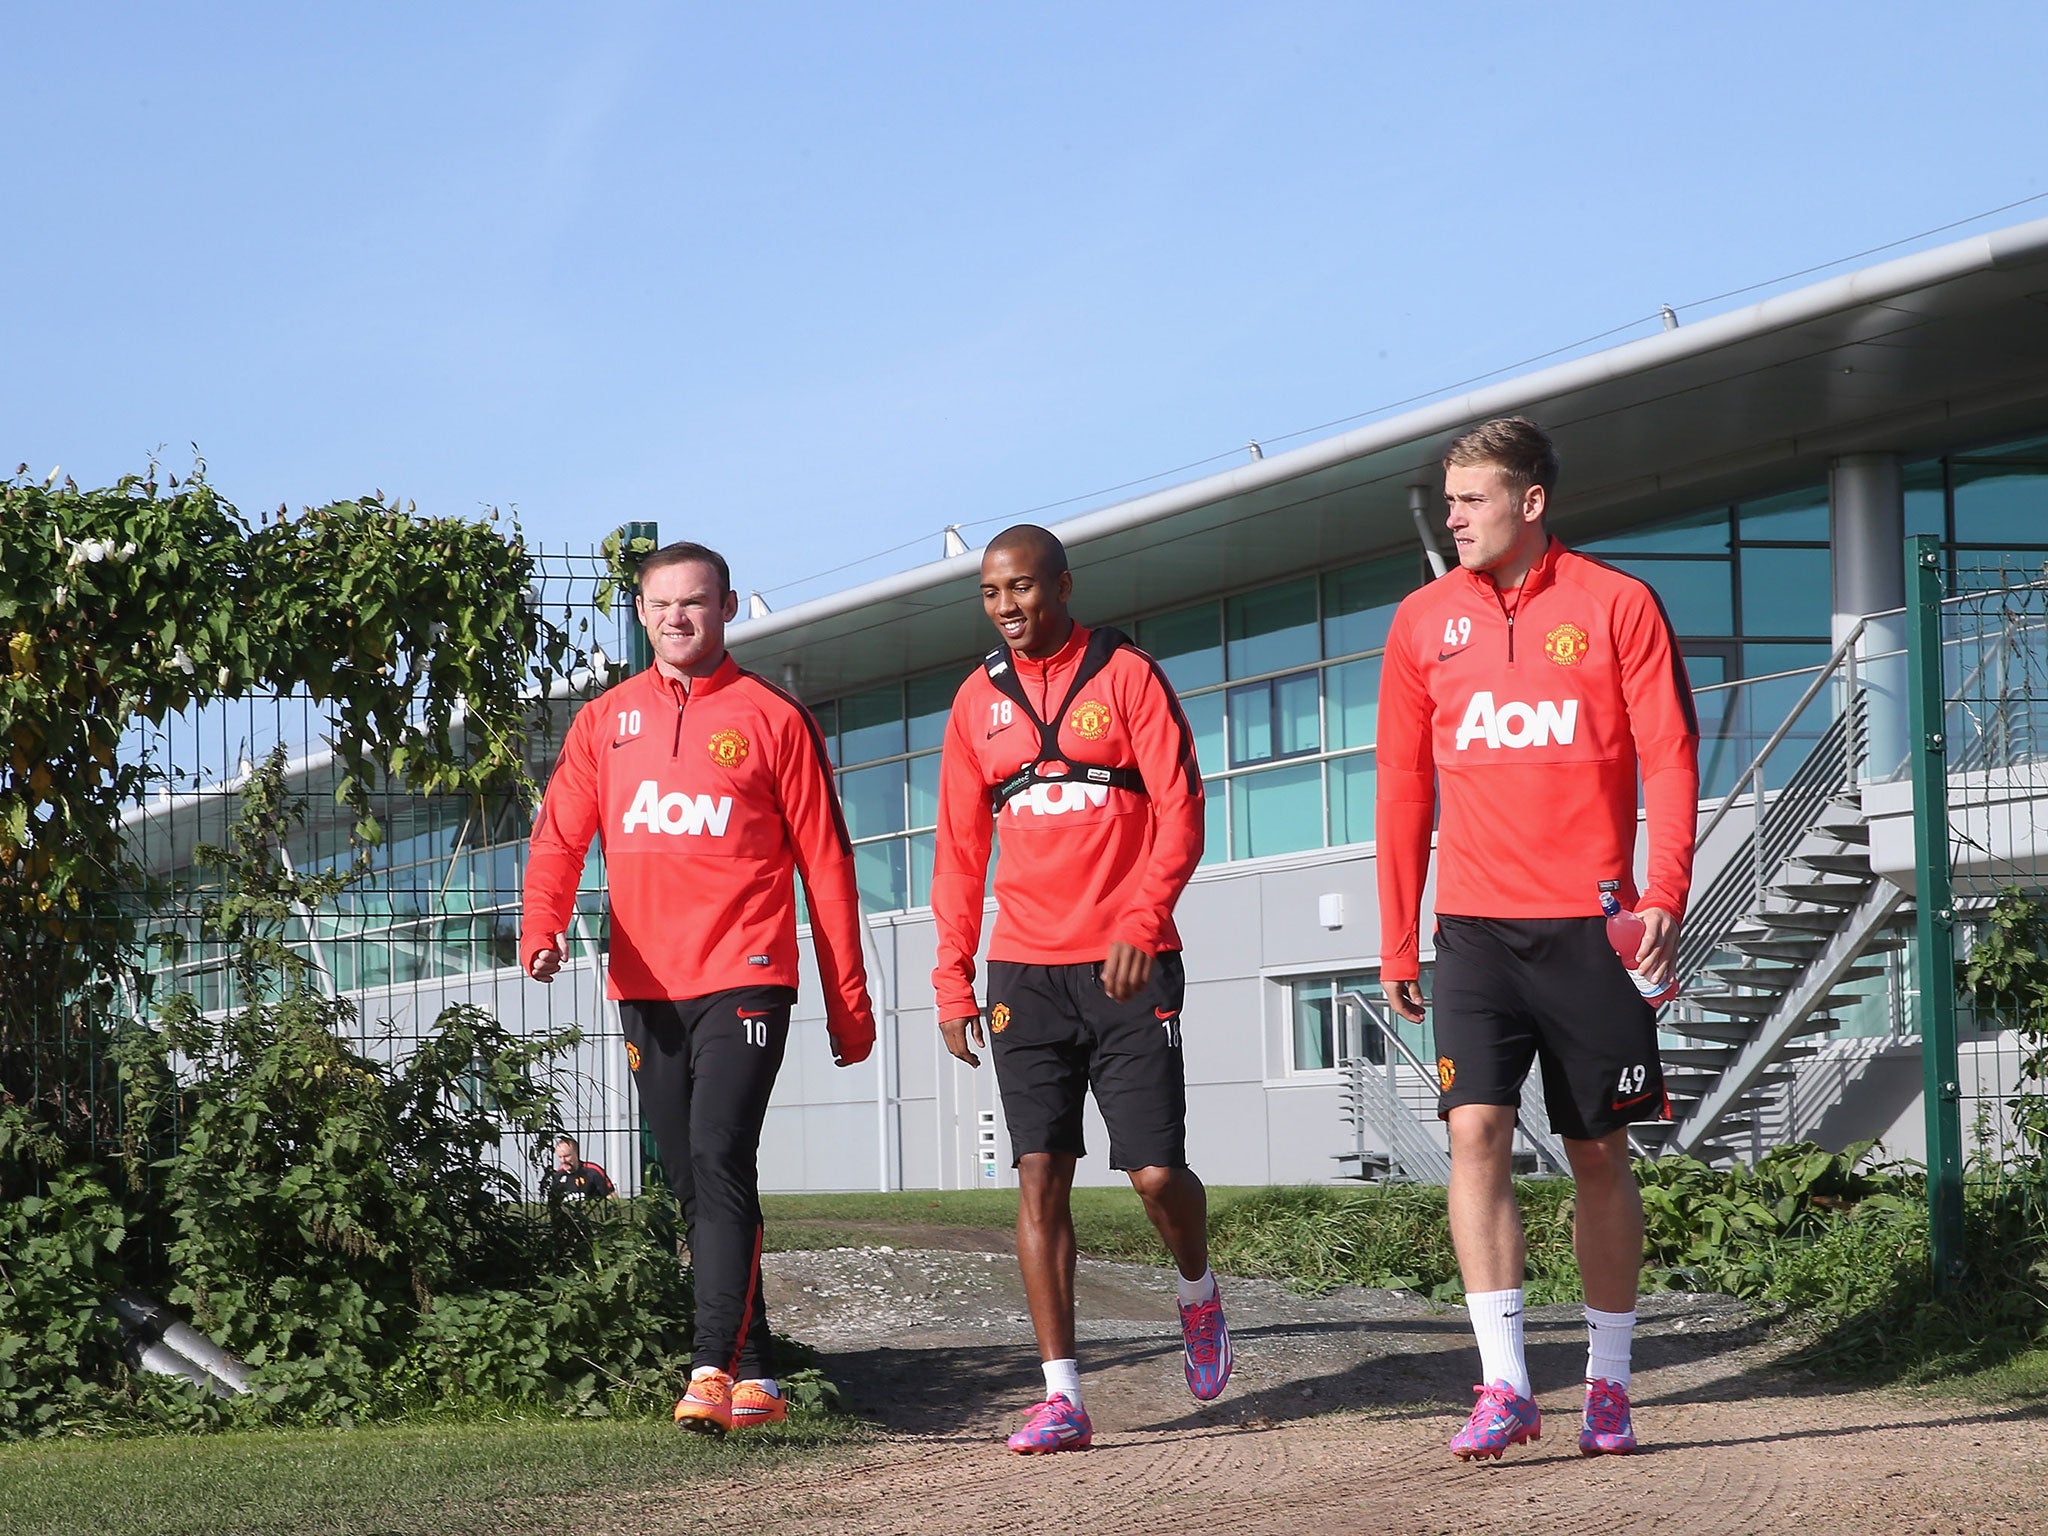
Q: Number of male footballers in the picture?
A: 3